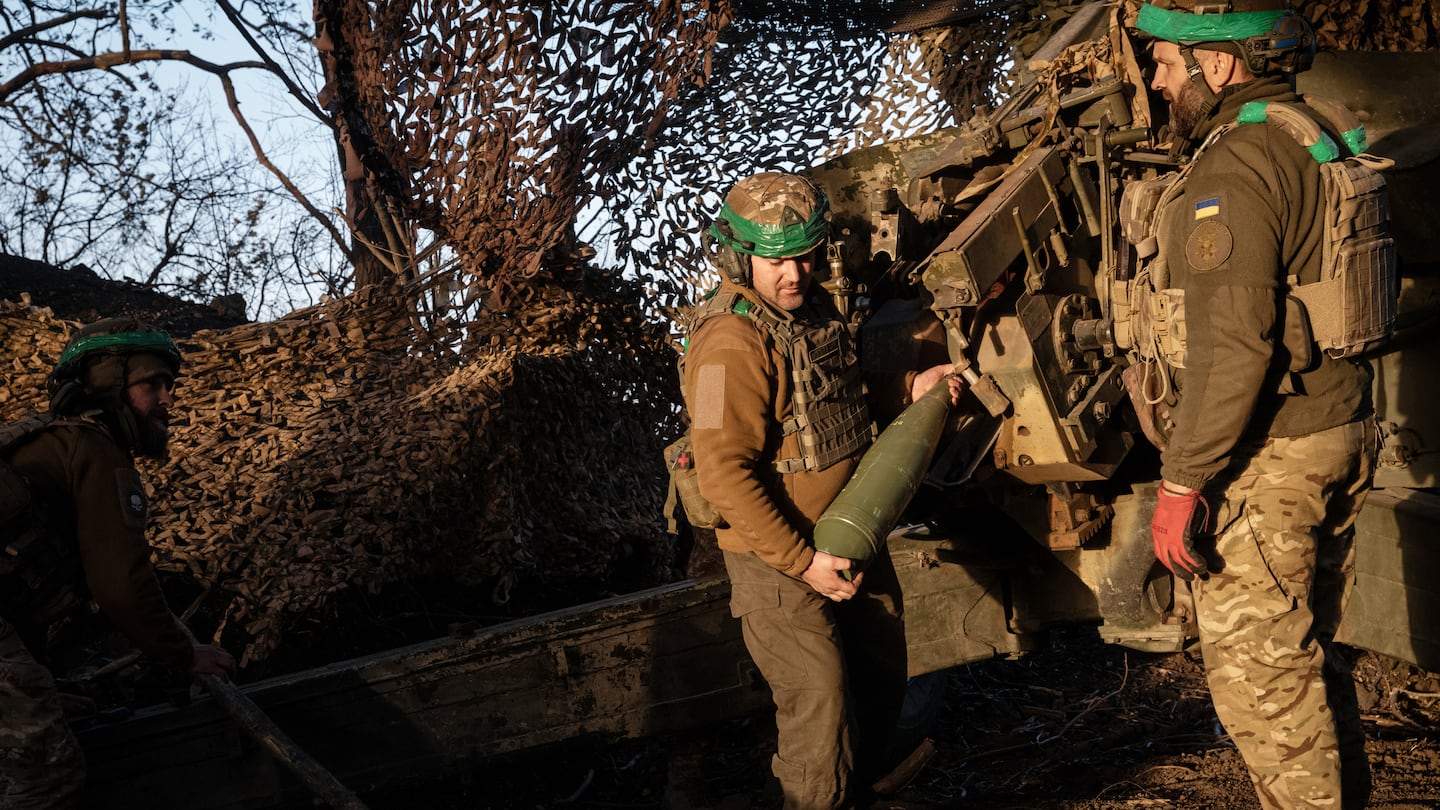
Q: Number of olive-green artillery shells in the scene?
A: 1